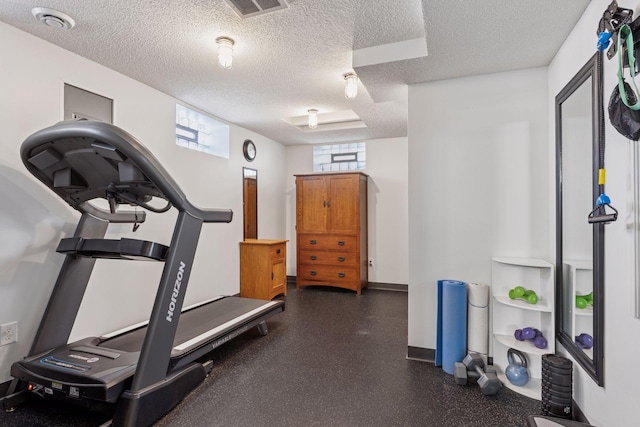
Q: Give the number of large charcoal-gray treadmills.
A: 1